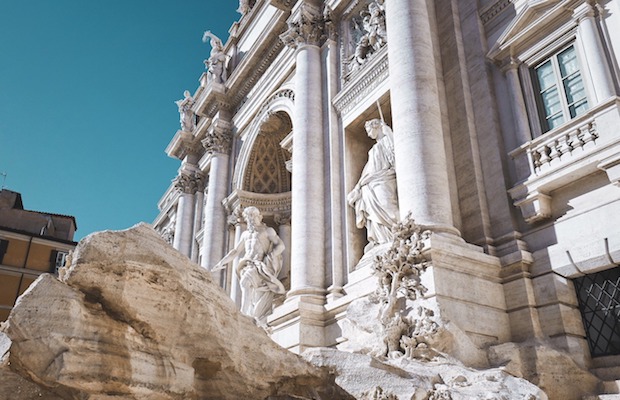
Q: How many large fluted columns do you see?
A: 4